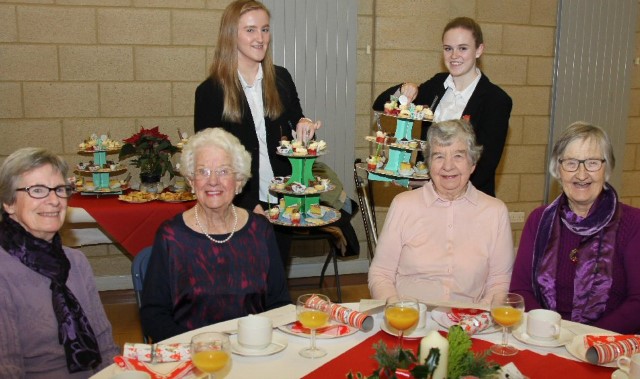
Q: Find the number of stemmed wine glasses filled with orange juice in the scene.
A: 4